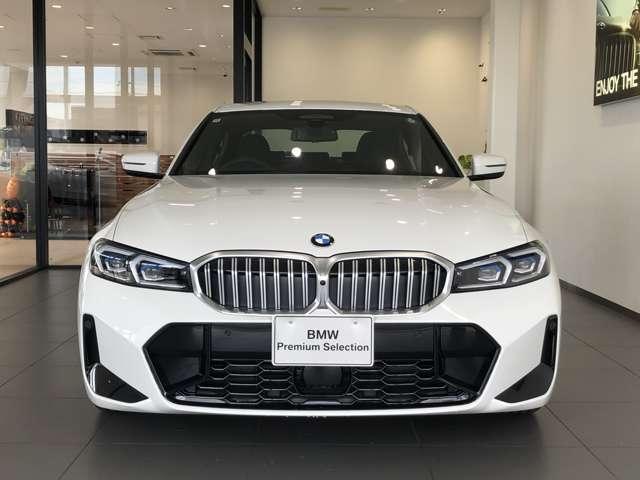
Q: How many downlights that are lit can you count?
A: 12